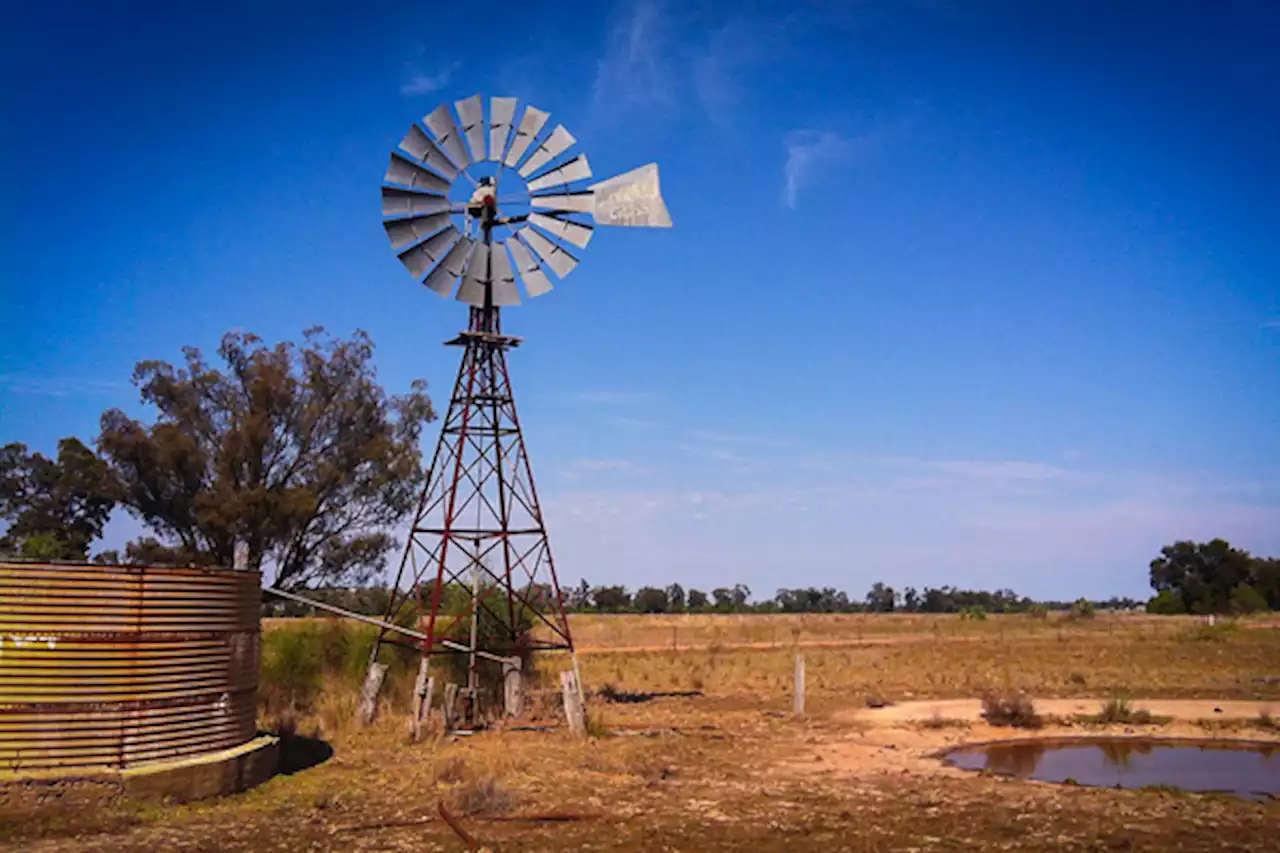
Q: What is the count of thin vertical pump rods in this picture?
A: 1